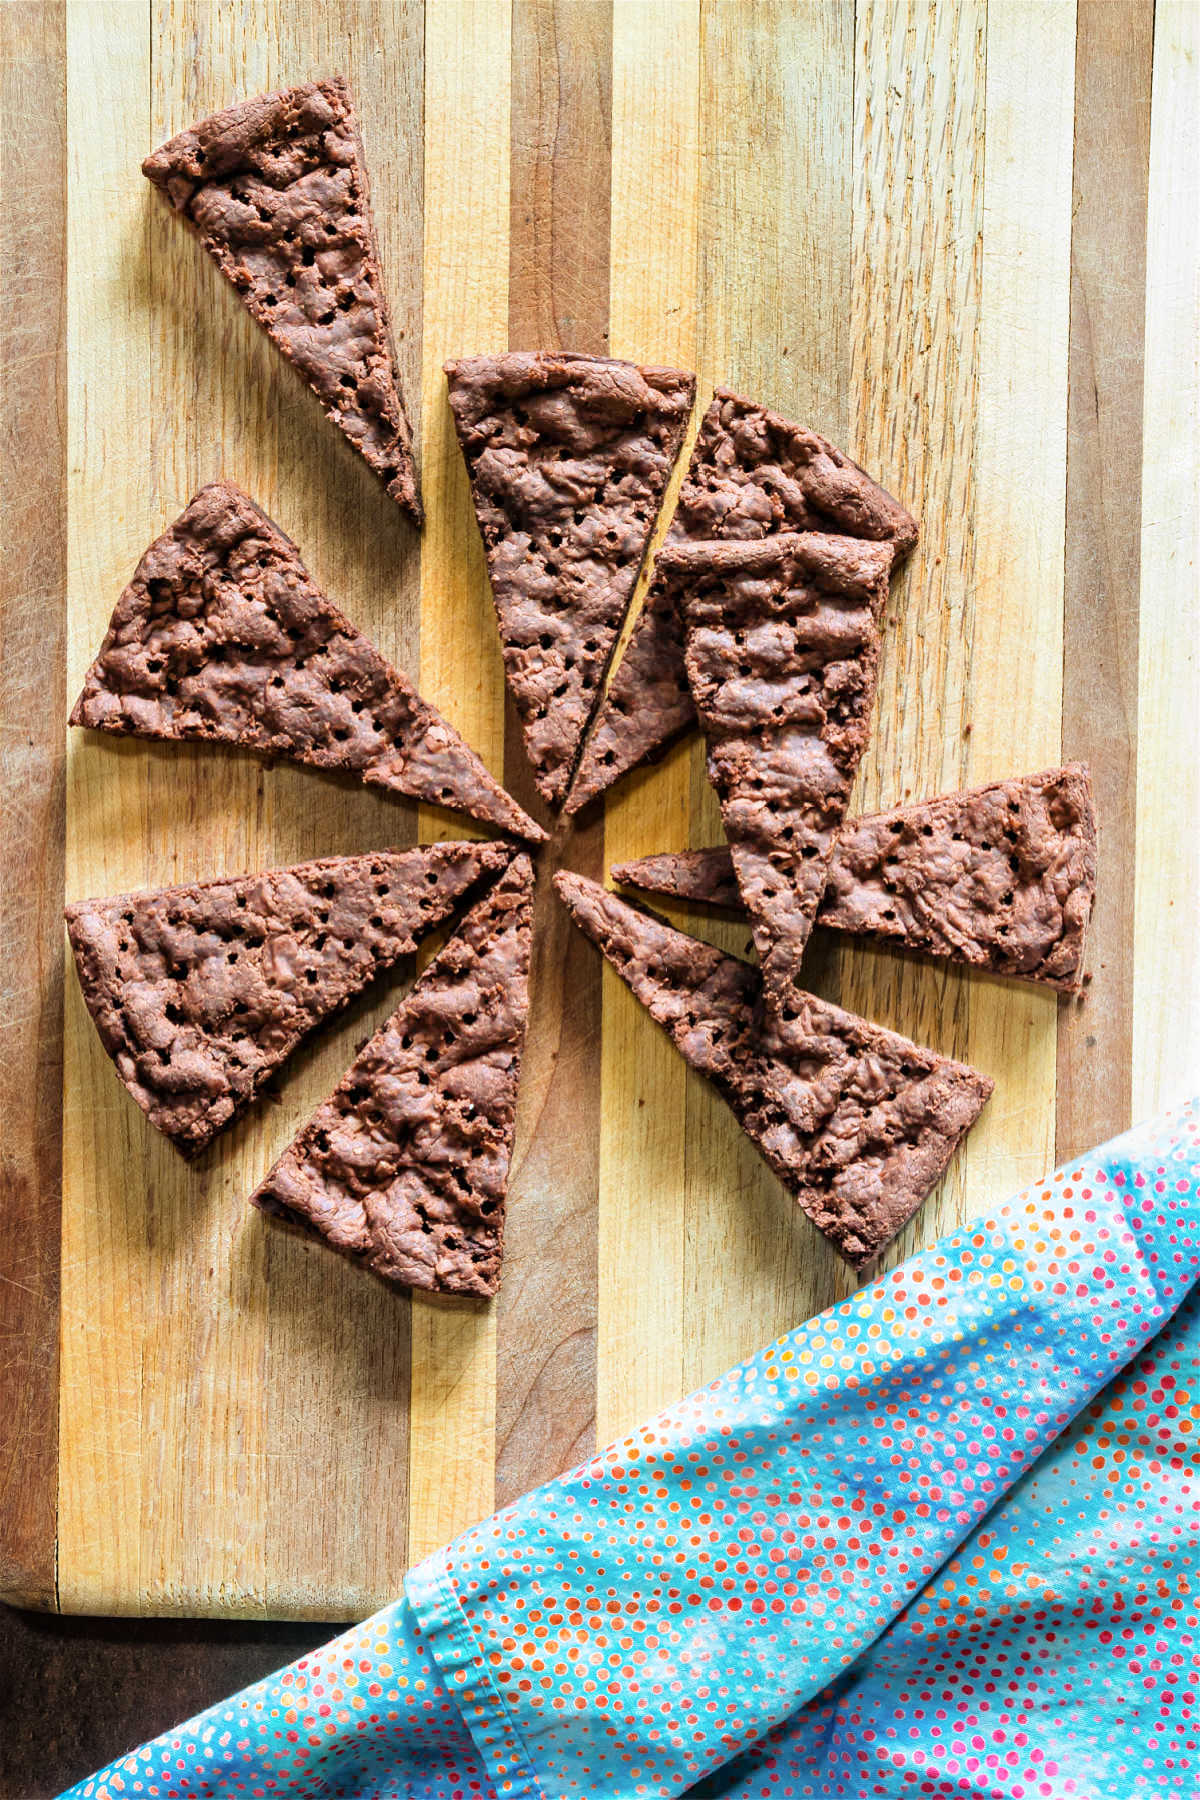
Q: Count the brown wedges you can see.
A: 9